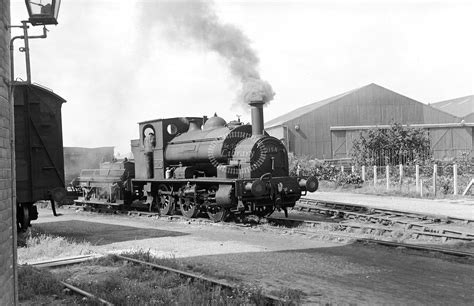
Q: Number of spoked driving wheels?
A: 3